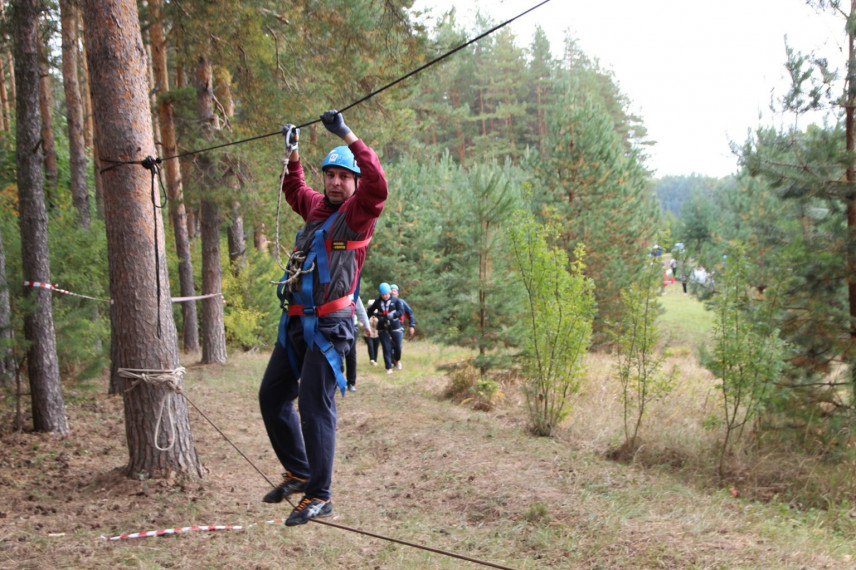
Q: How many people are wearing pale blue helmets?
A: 3